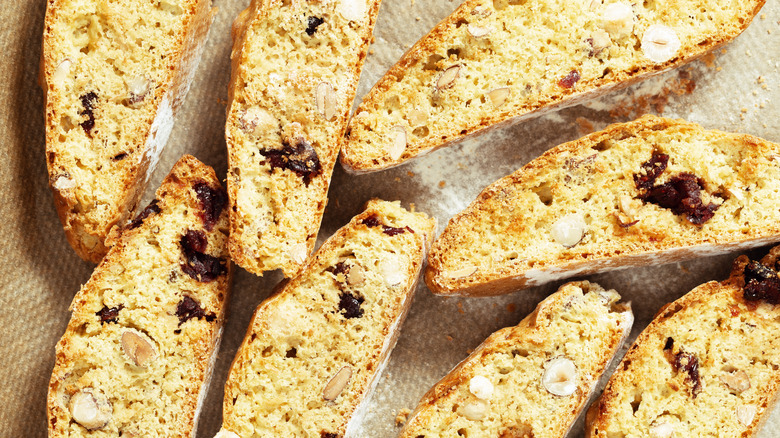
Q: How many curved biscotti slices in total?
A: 8